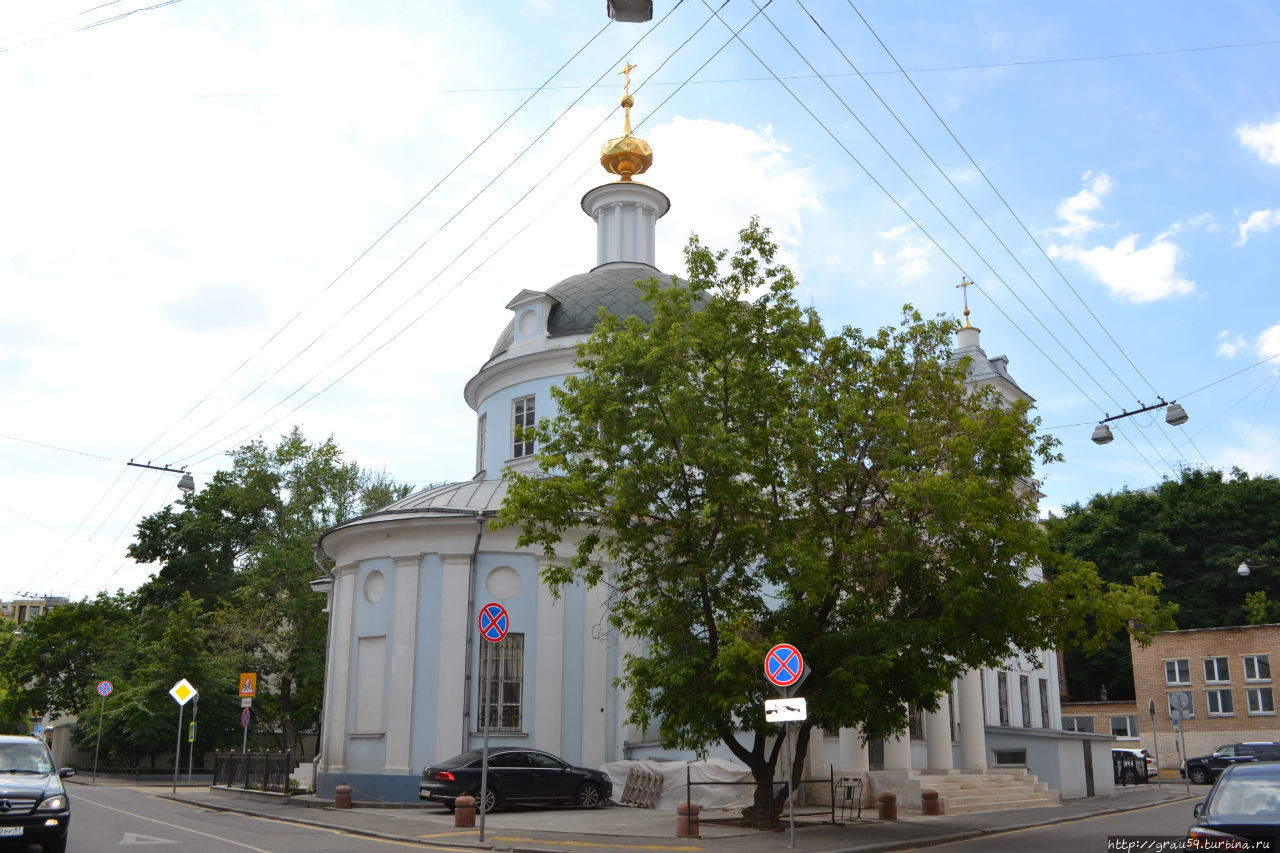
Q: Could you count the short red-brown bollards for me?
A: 5